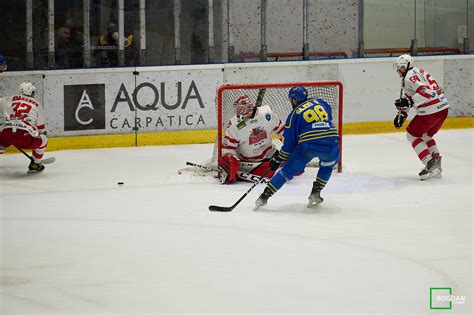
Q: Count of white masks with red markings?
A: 1